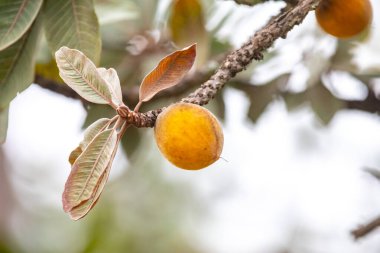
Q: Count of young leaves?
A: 6